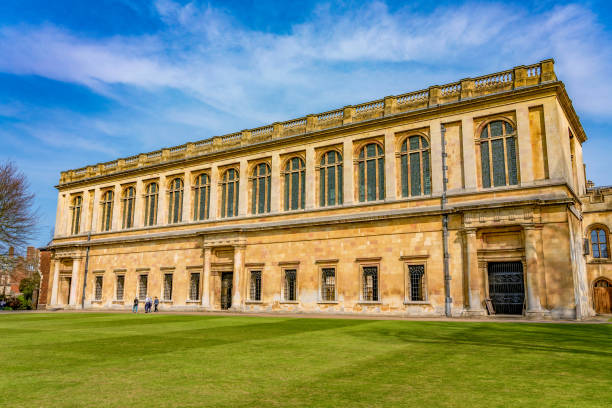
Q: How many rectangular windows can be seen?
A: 10